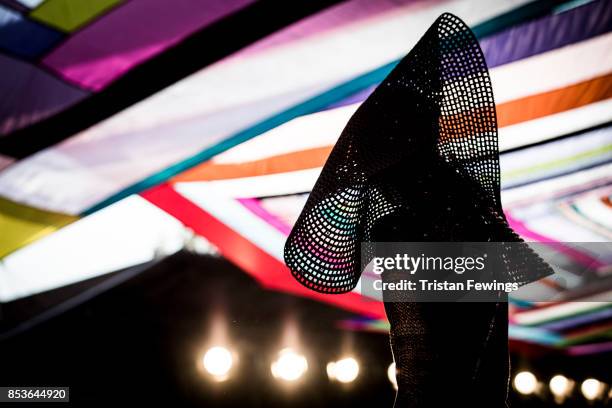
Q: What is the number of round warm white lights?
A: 7